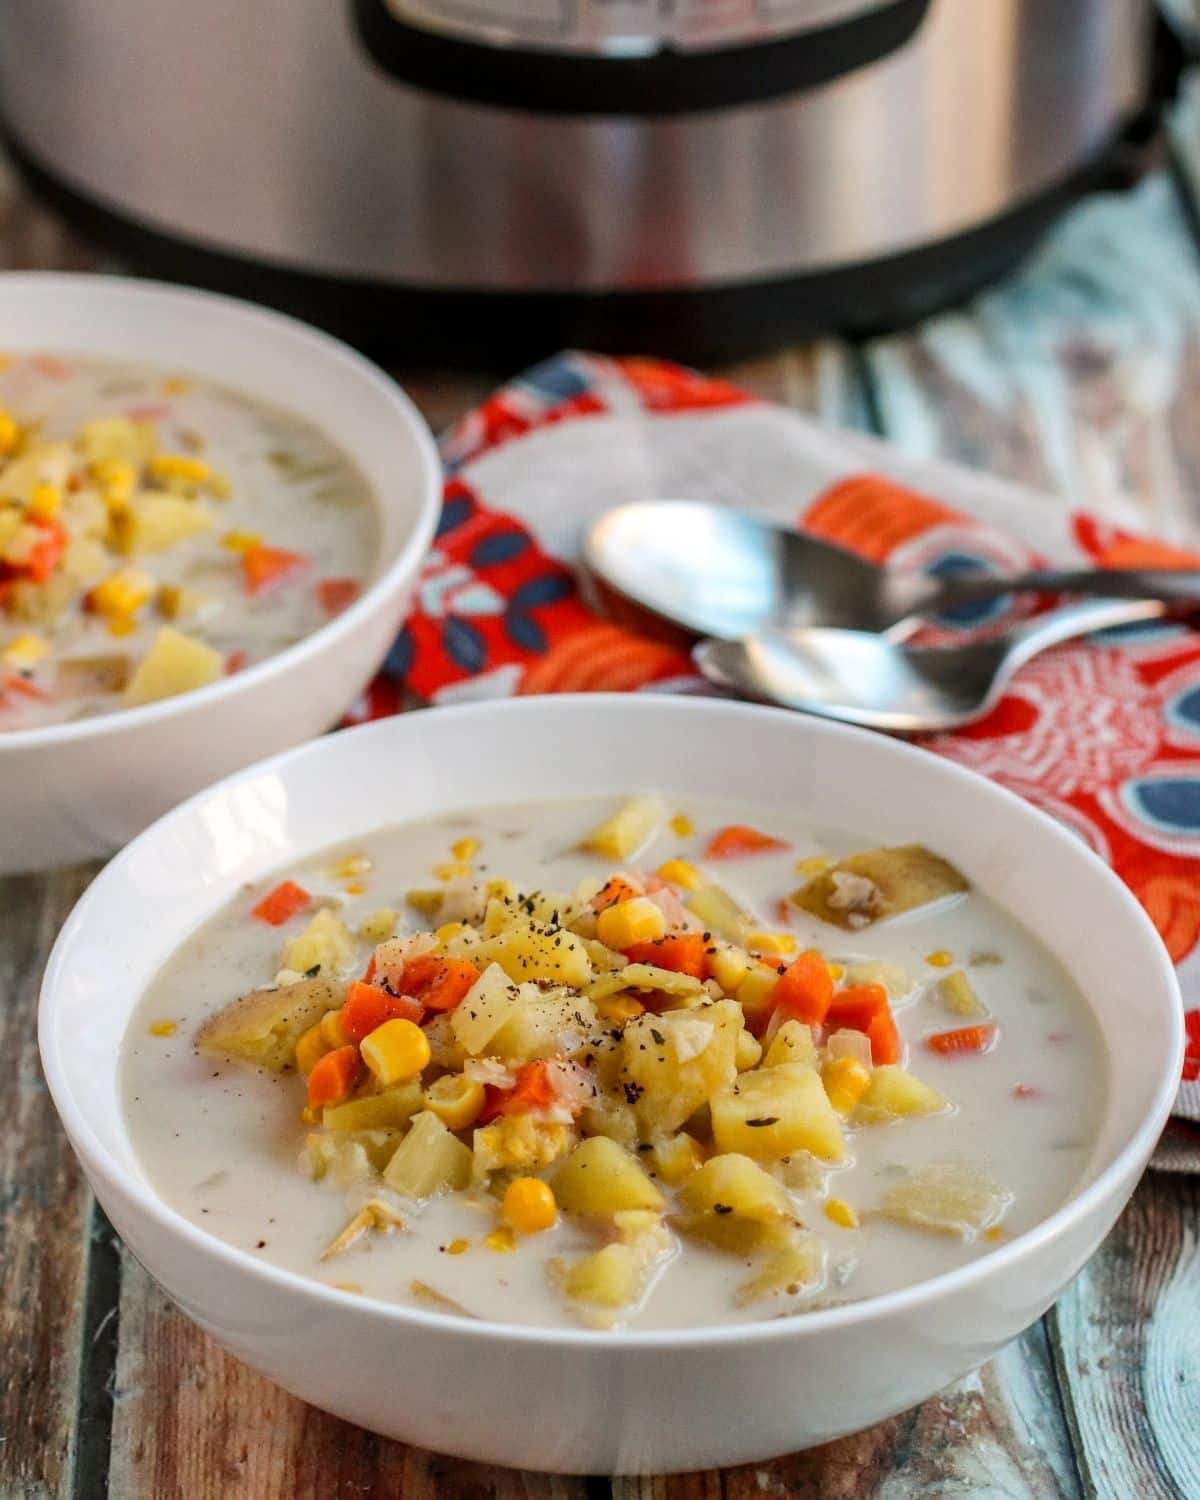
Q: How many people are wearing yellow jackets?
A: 0